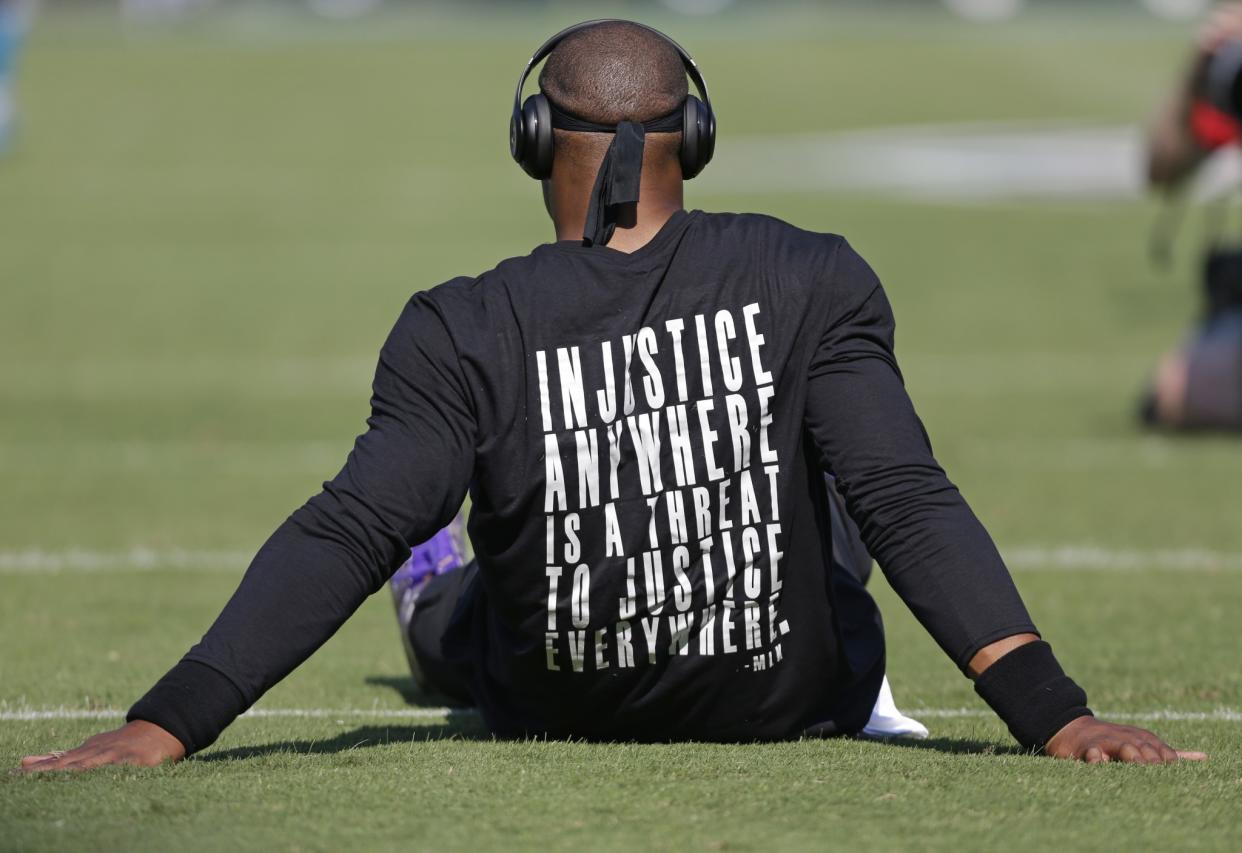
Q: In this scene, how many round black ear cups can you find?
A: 2